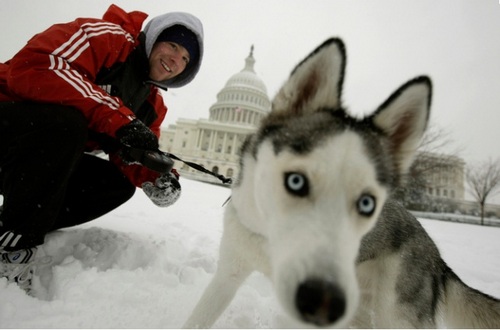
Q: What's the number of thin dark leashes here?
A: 1